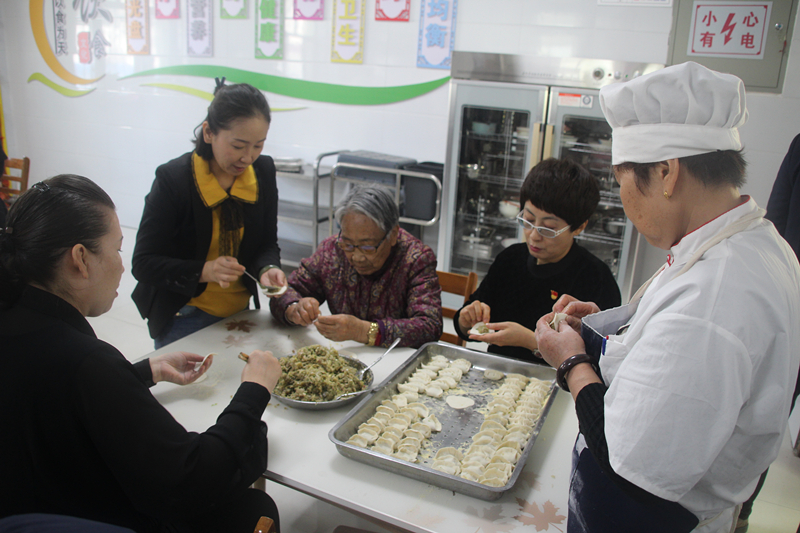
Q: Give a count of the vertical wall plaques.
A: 9